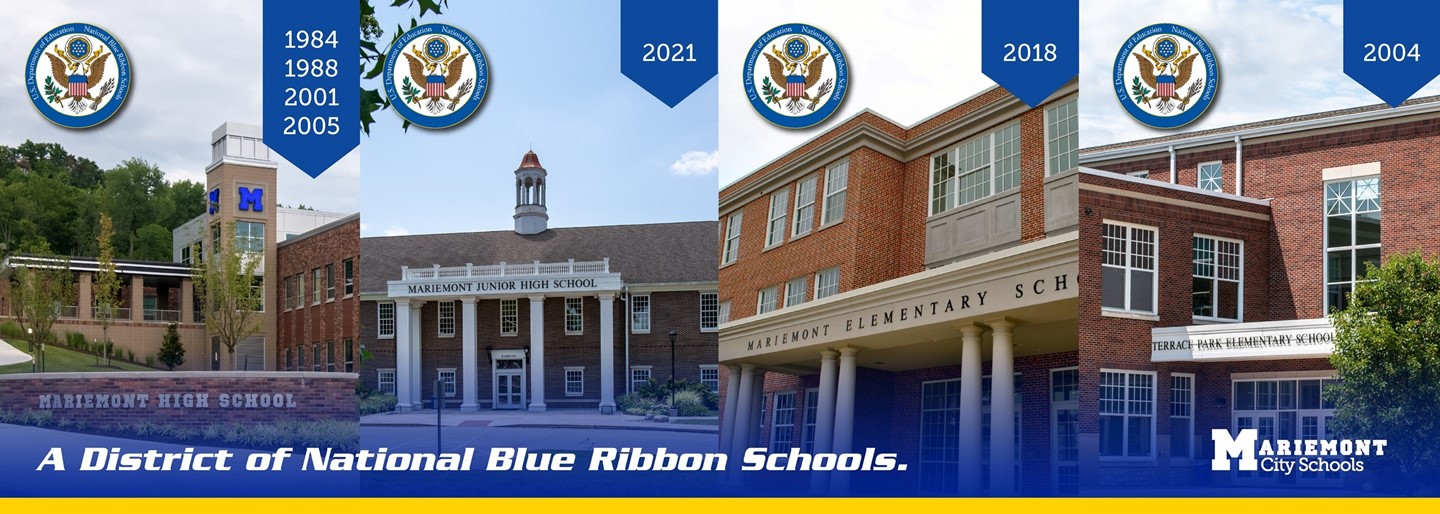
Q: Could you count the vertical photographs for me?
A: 4